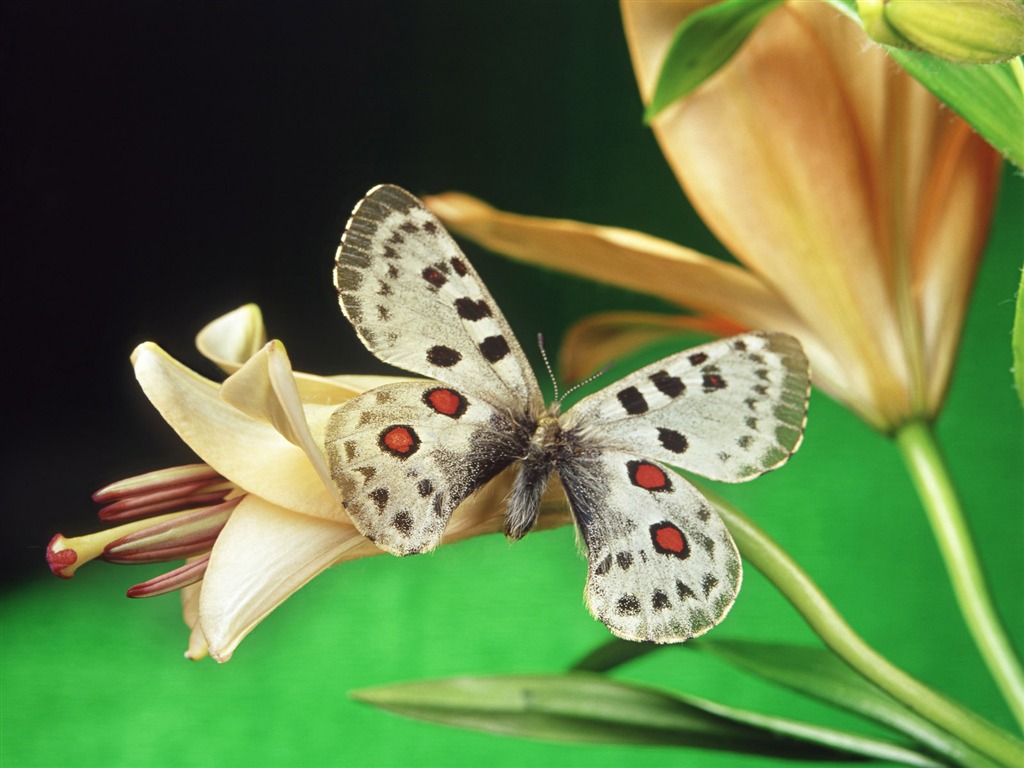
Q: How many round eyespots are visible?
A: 4